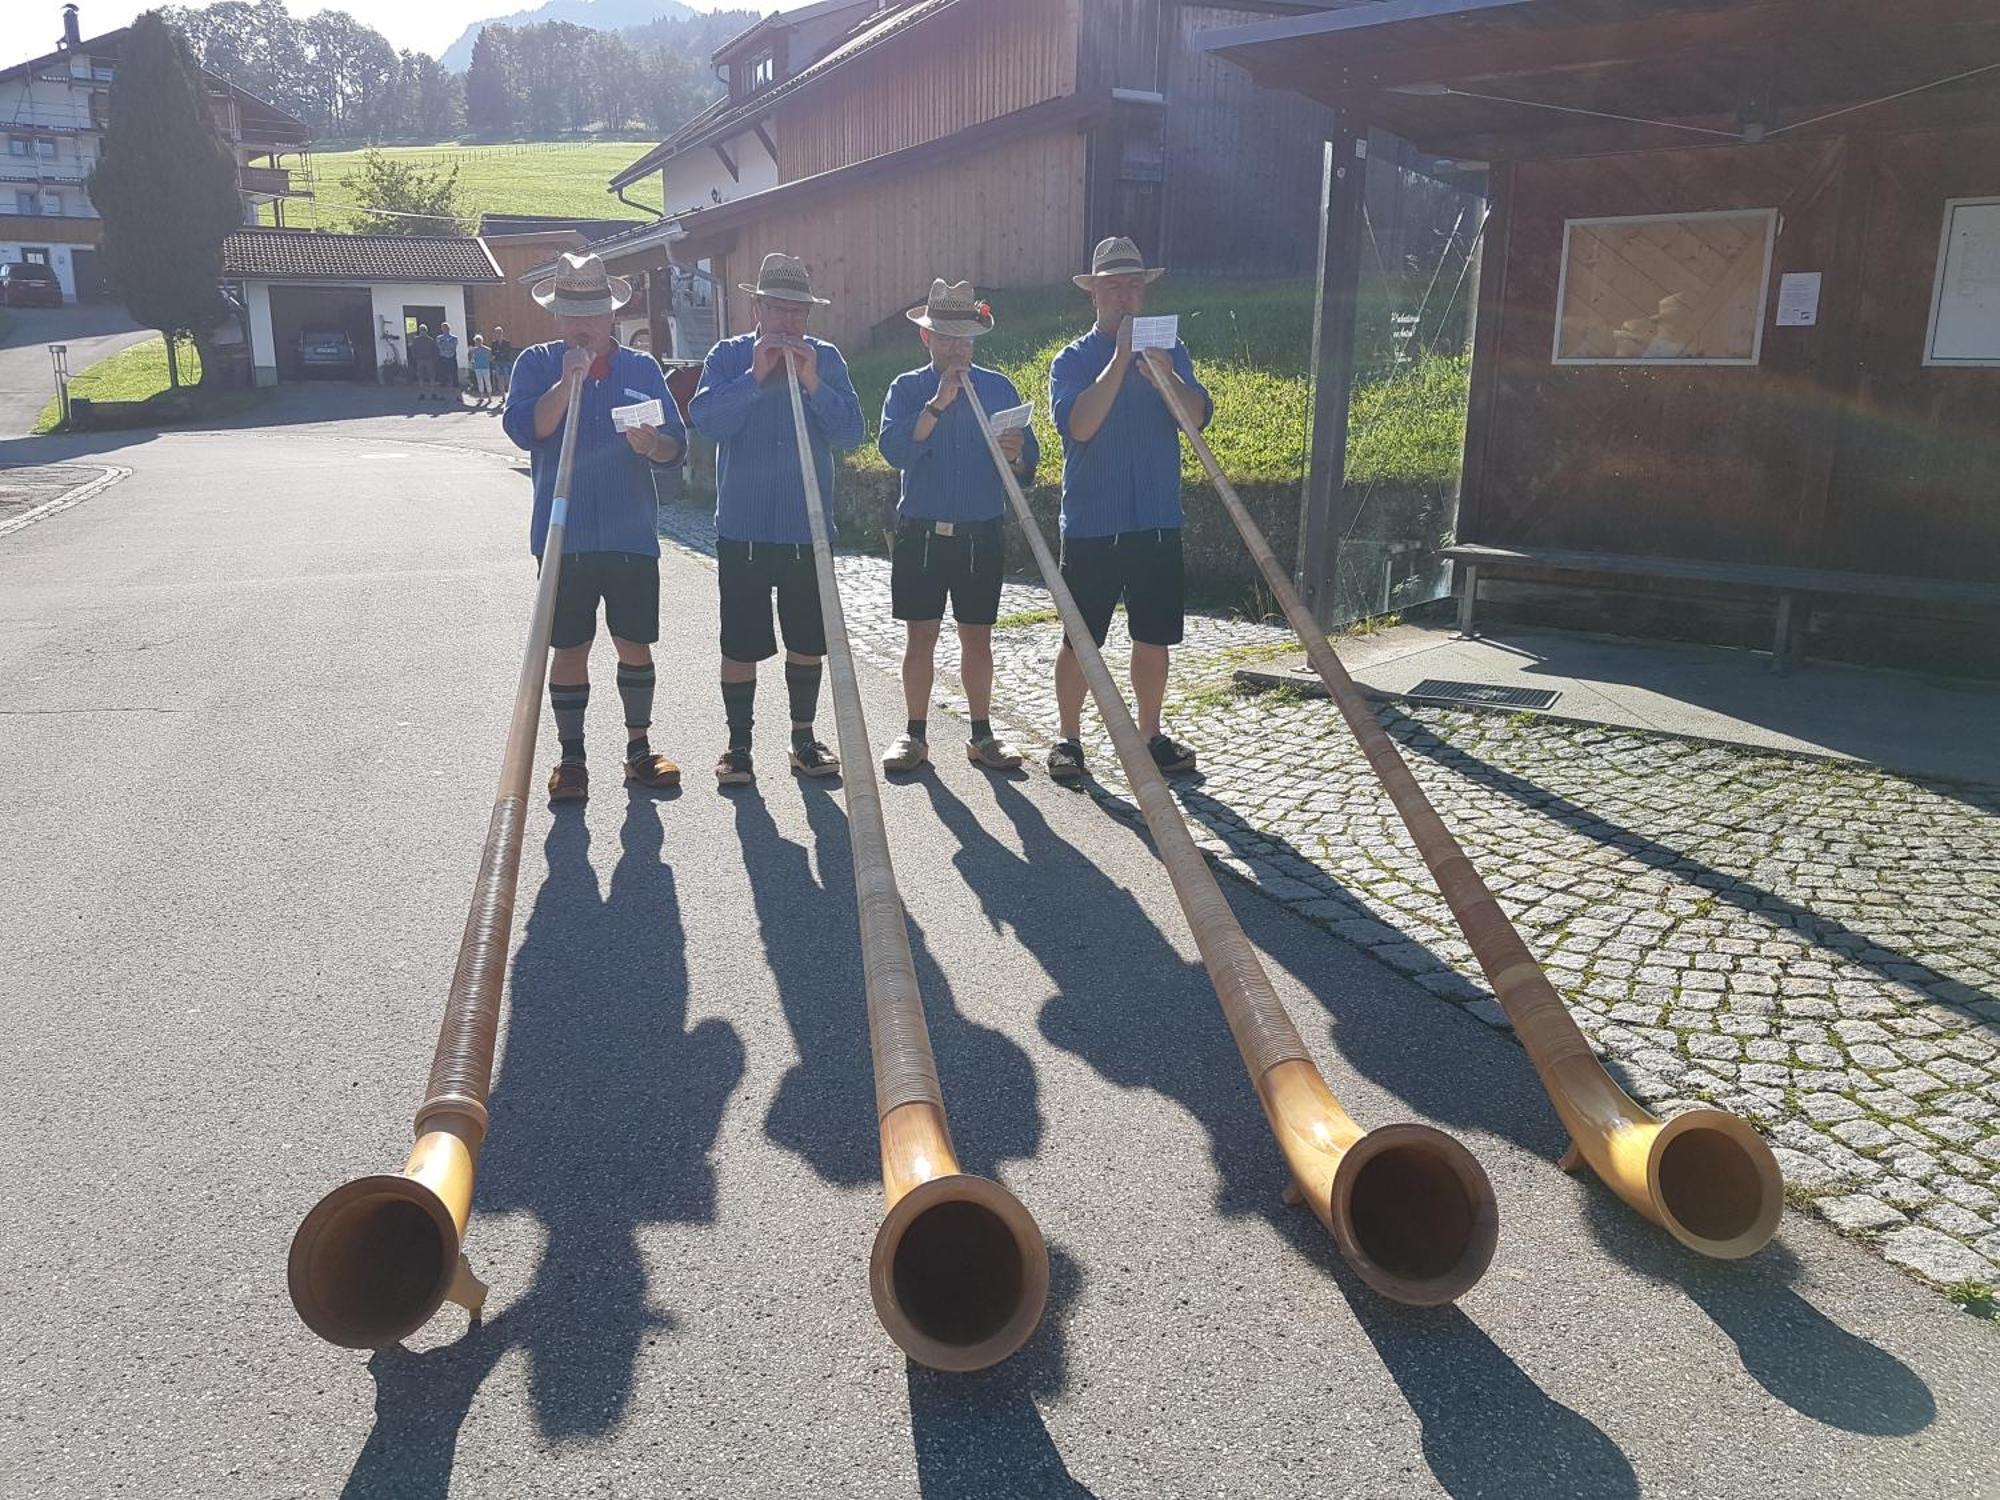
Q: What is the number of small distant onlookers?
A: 4